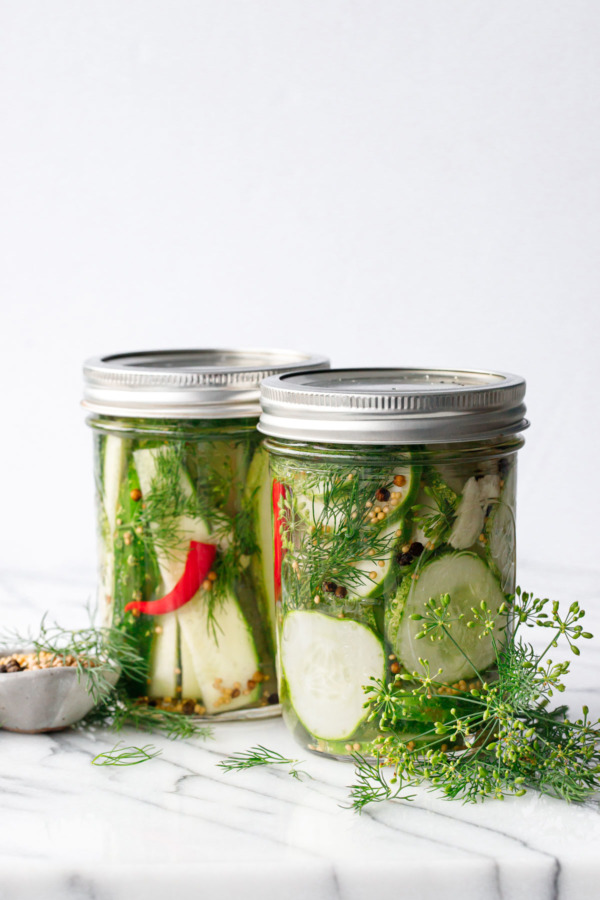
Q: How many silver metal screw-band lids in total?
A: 2